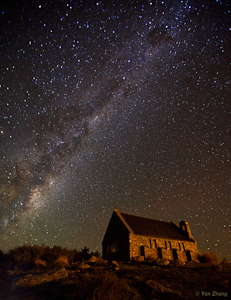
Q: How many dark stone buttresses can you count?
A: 4